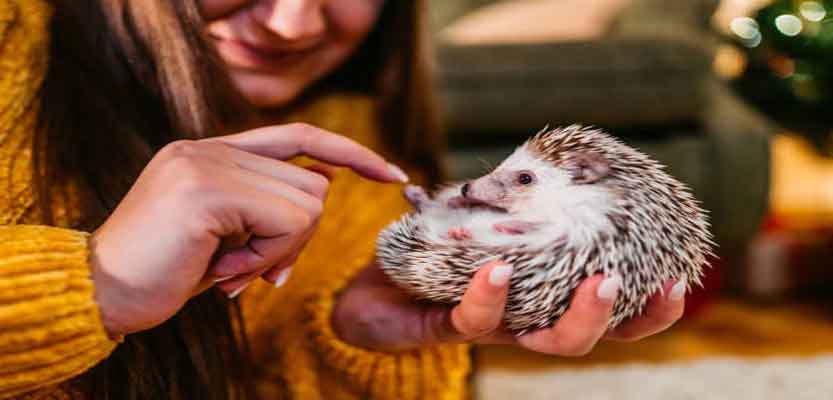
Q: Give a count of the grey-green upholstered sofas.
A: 1